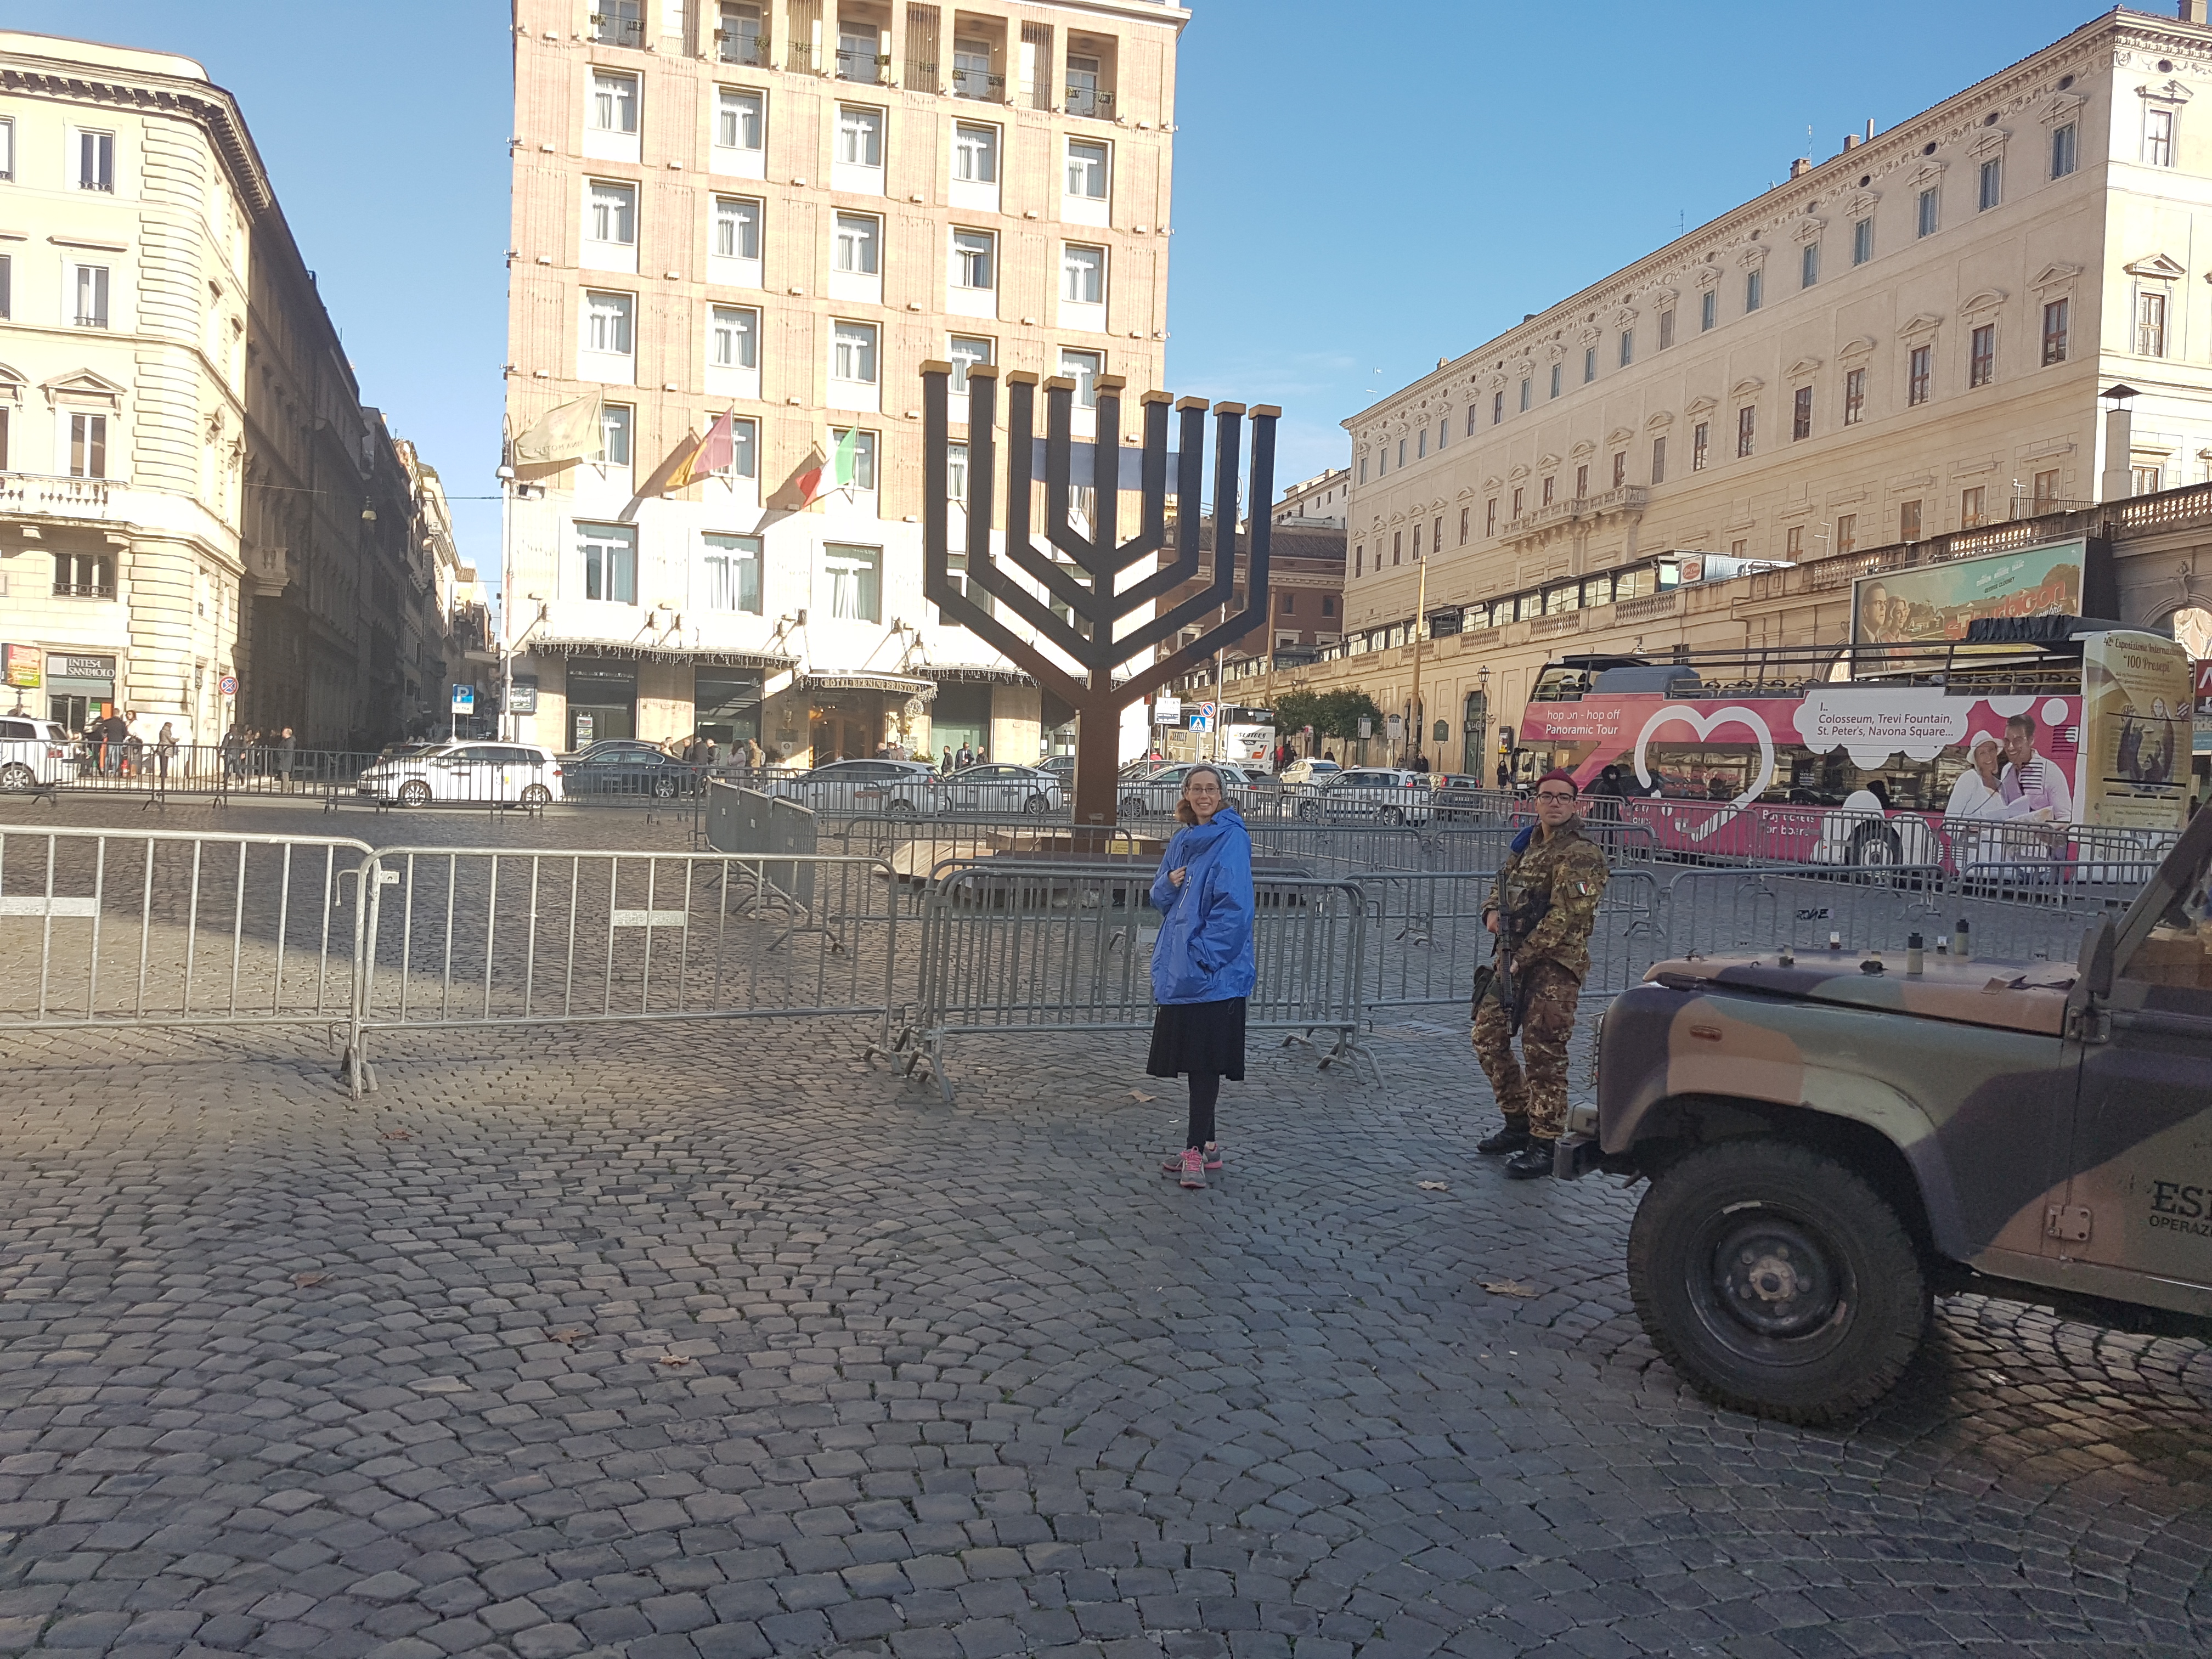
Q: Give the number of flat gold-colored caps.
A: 9